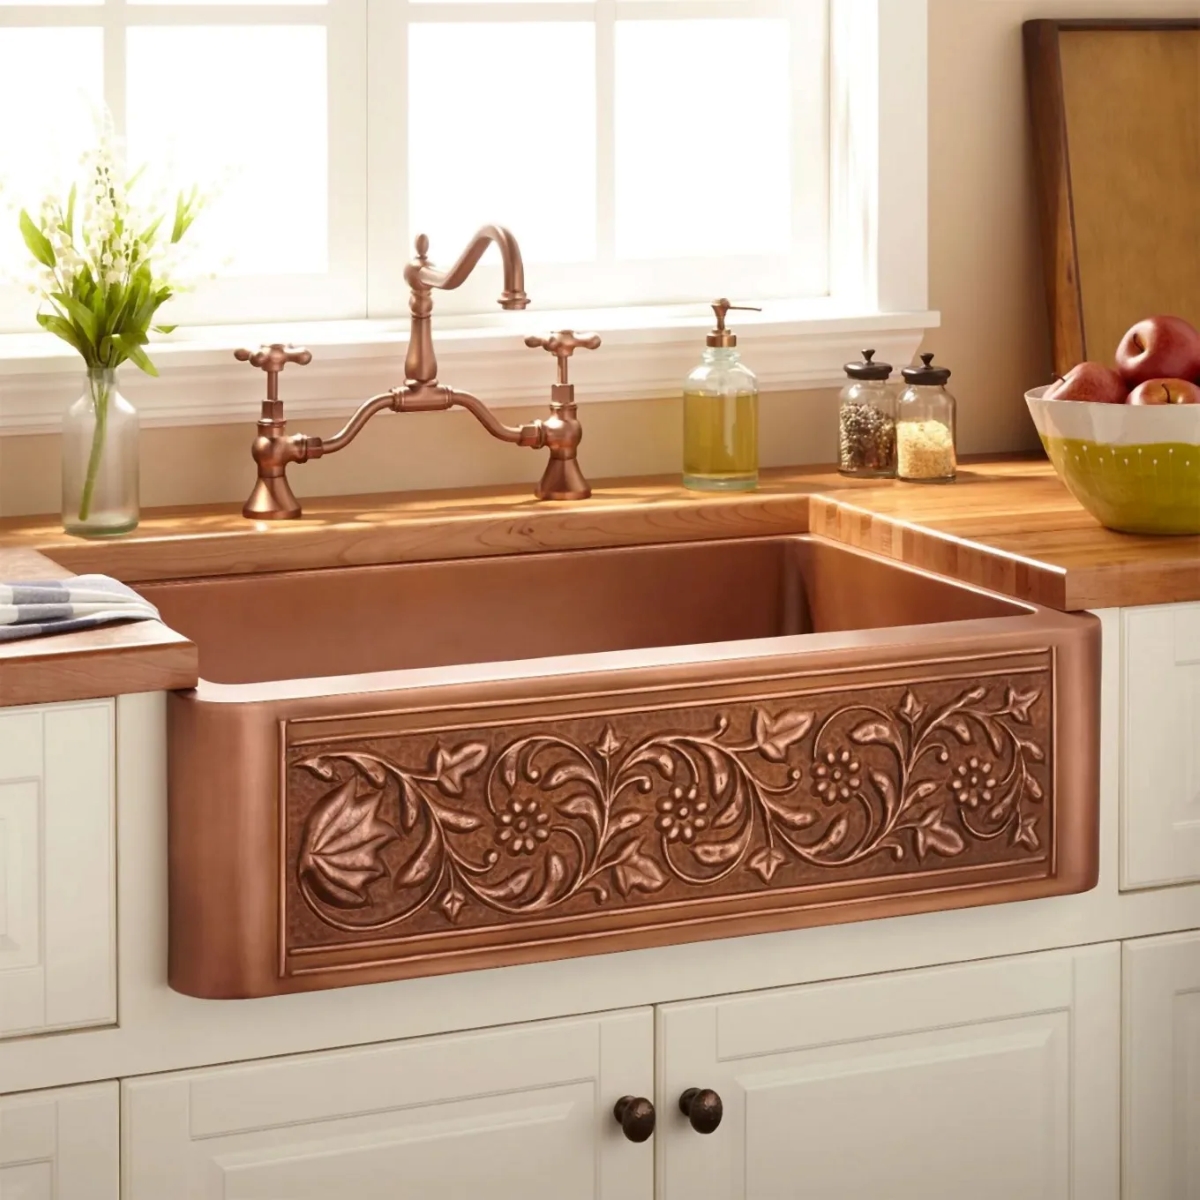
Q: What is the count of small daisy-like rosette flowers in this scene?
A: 4